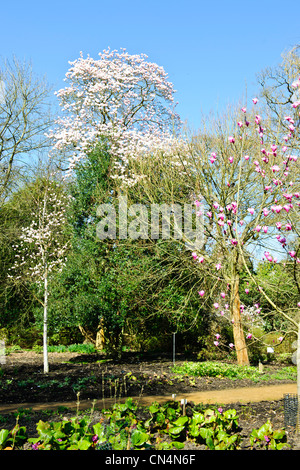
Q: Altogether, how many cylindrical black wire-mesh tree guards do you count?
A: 1